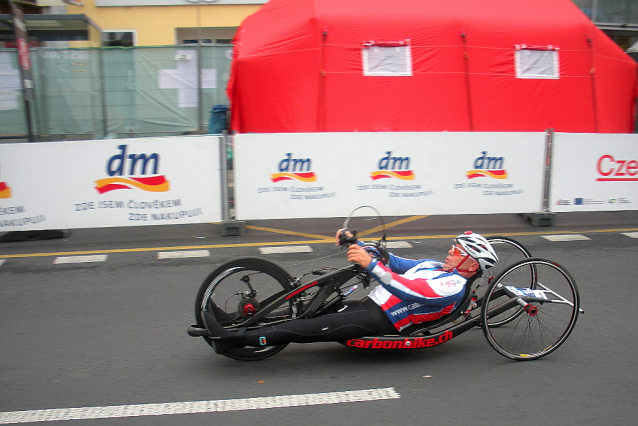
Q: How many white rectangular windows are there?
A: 2